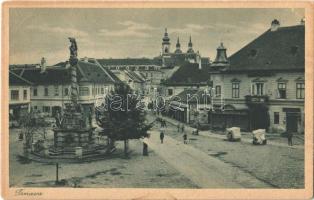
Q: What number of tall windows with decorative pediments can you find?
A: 4